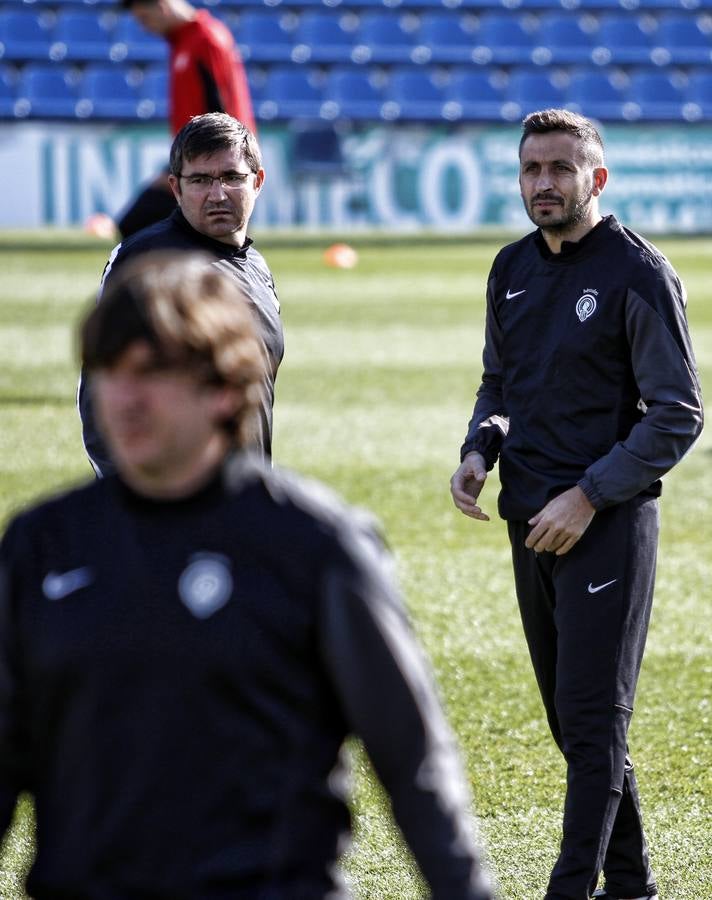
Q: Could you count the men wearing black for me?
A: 3